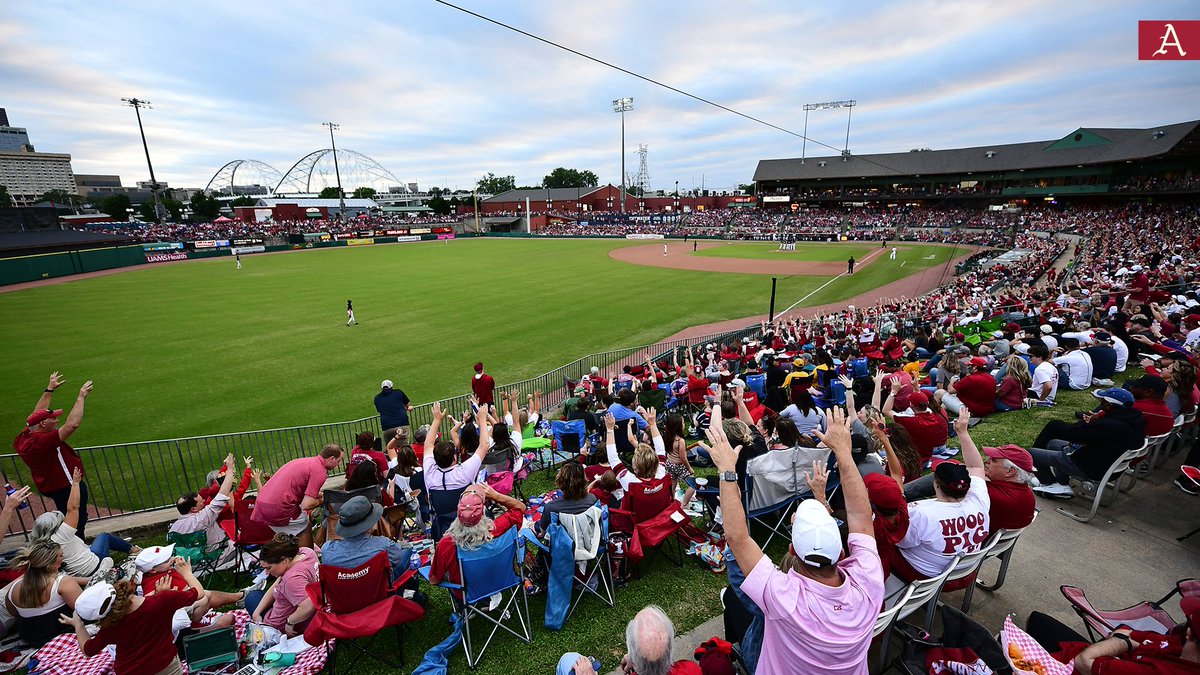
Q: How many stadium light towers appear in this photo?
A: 4